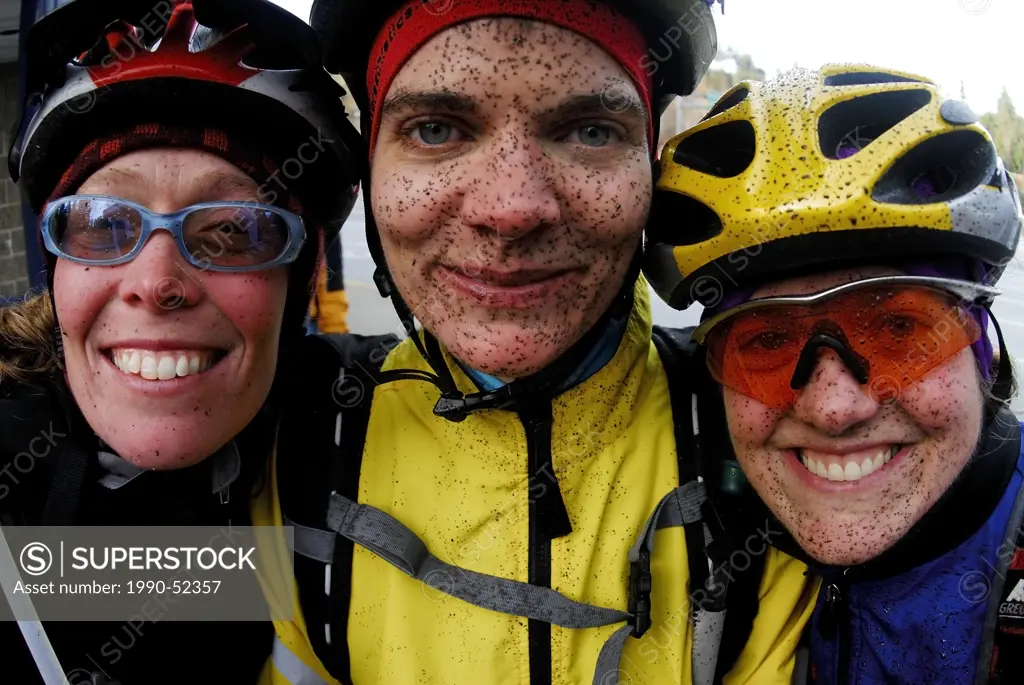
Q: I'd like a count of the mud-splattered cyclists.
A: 3